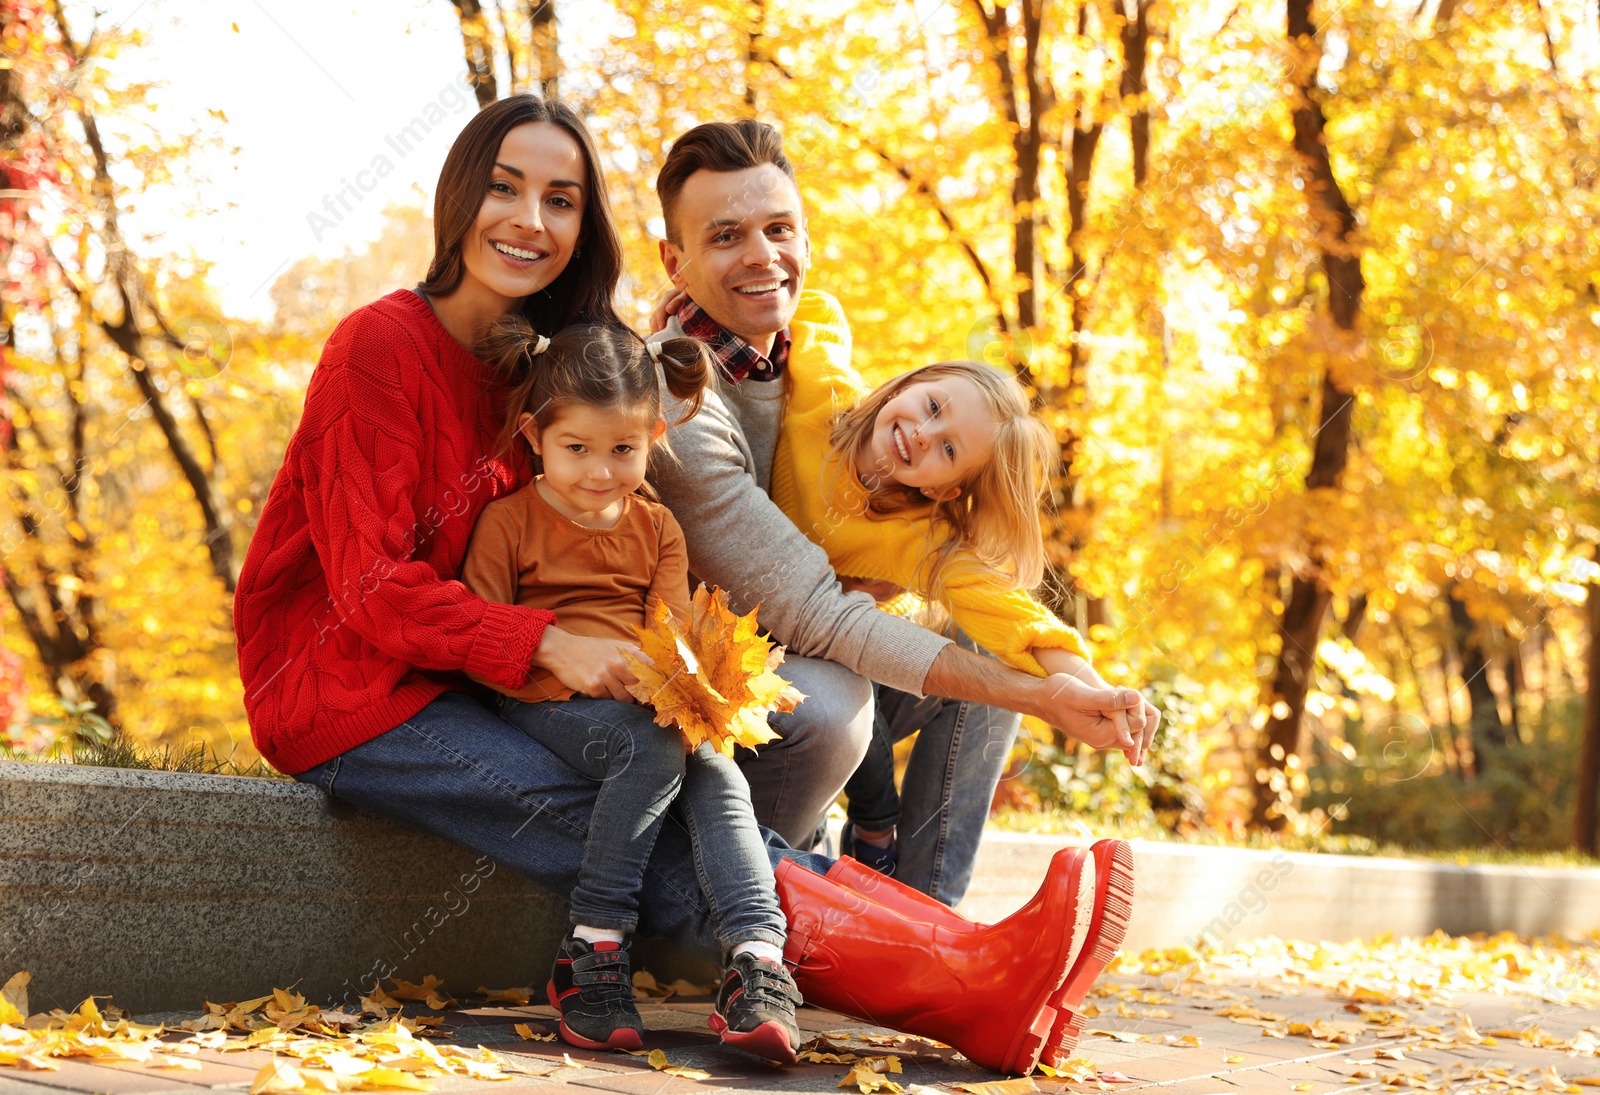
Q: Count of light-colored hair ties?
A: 2